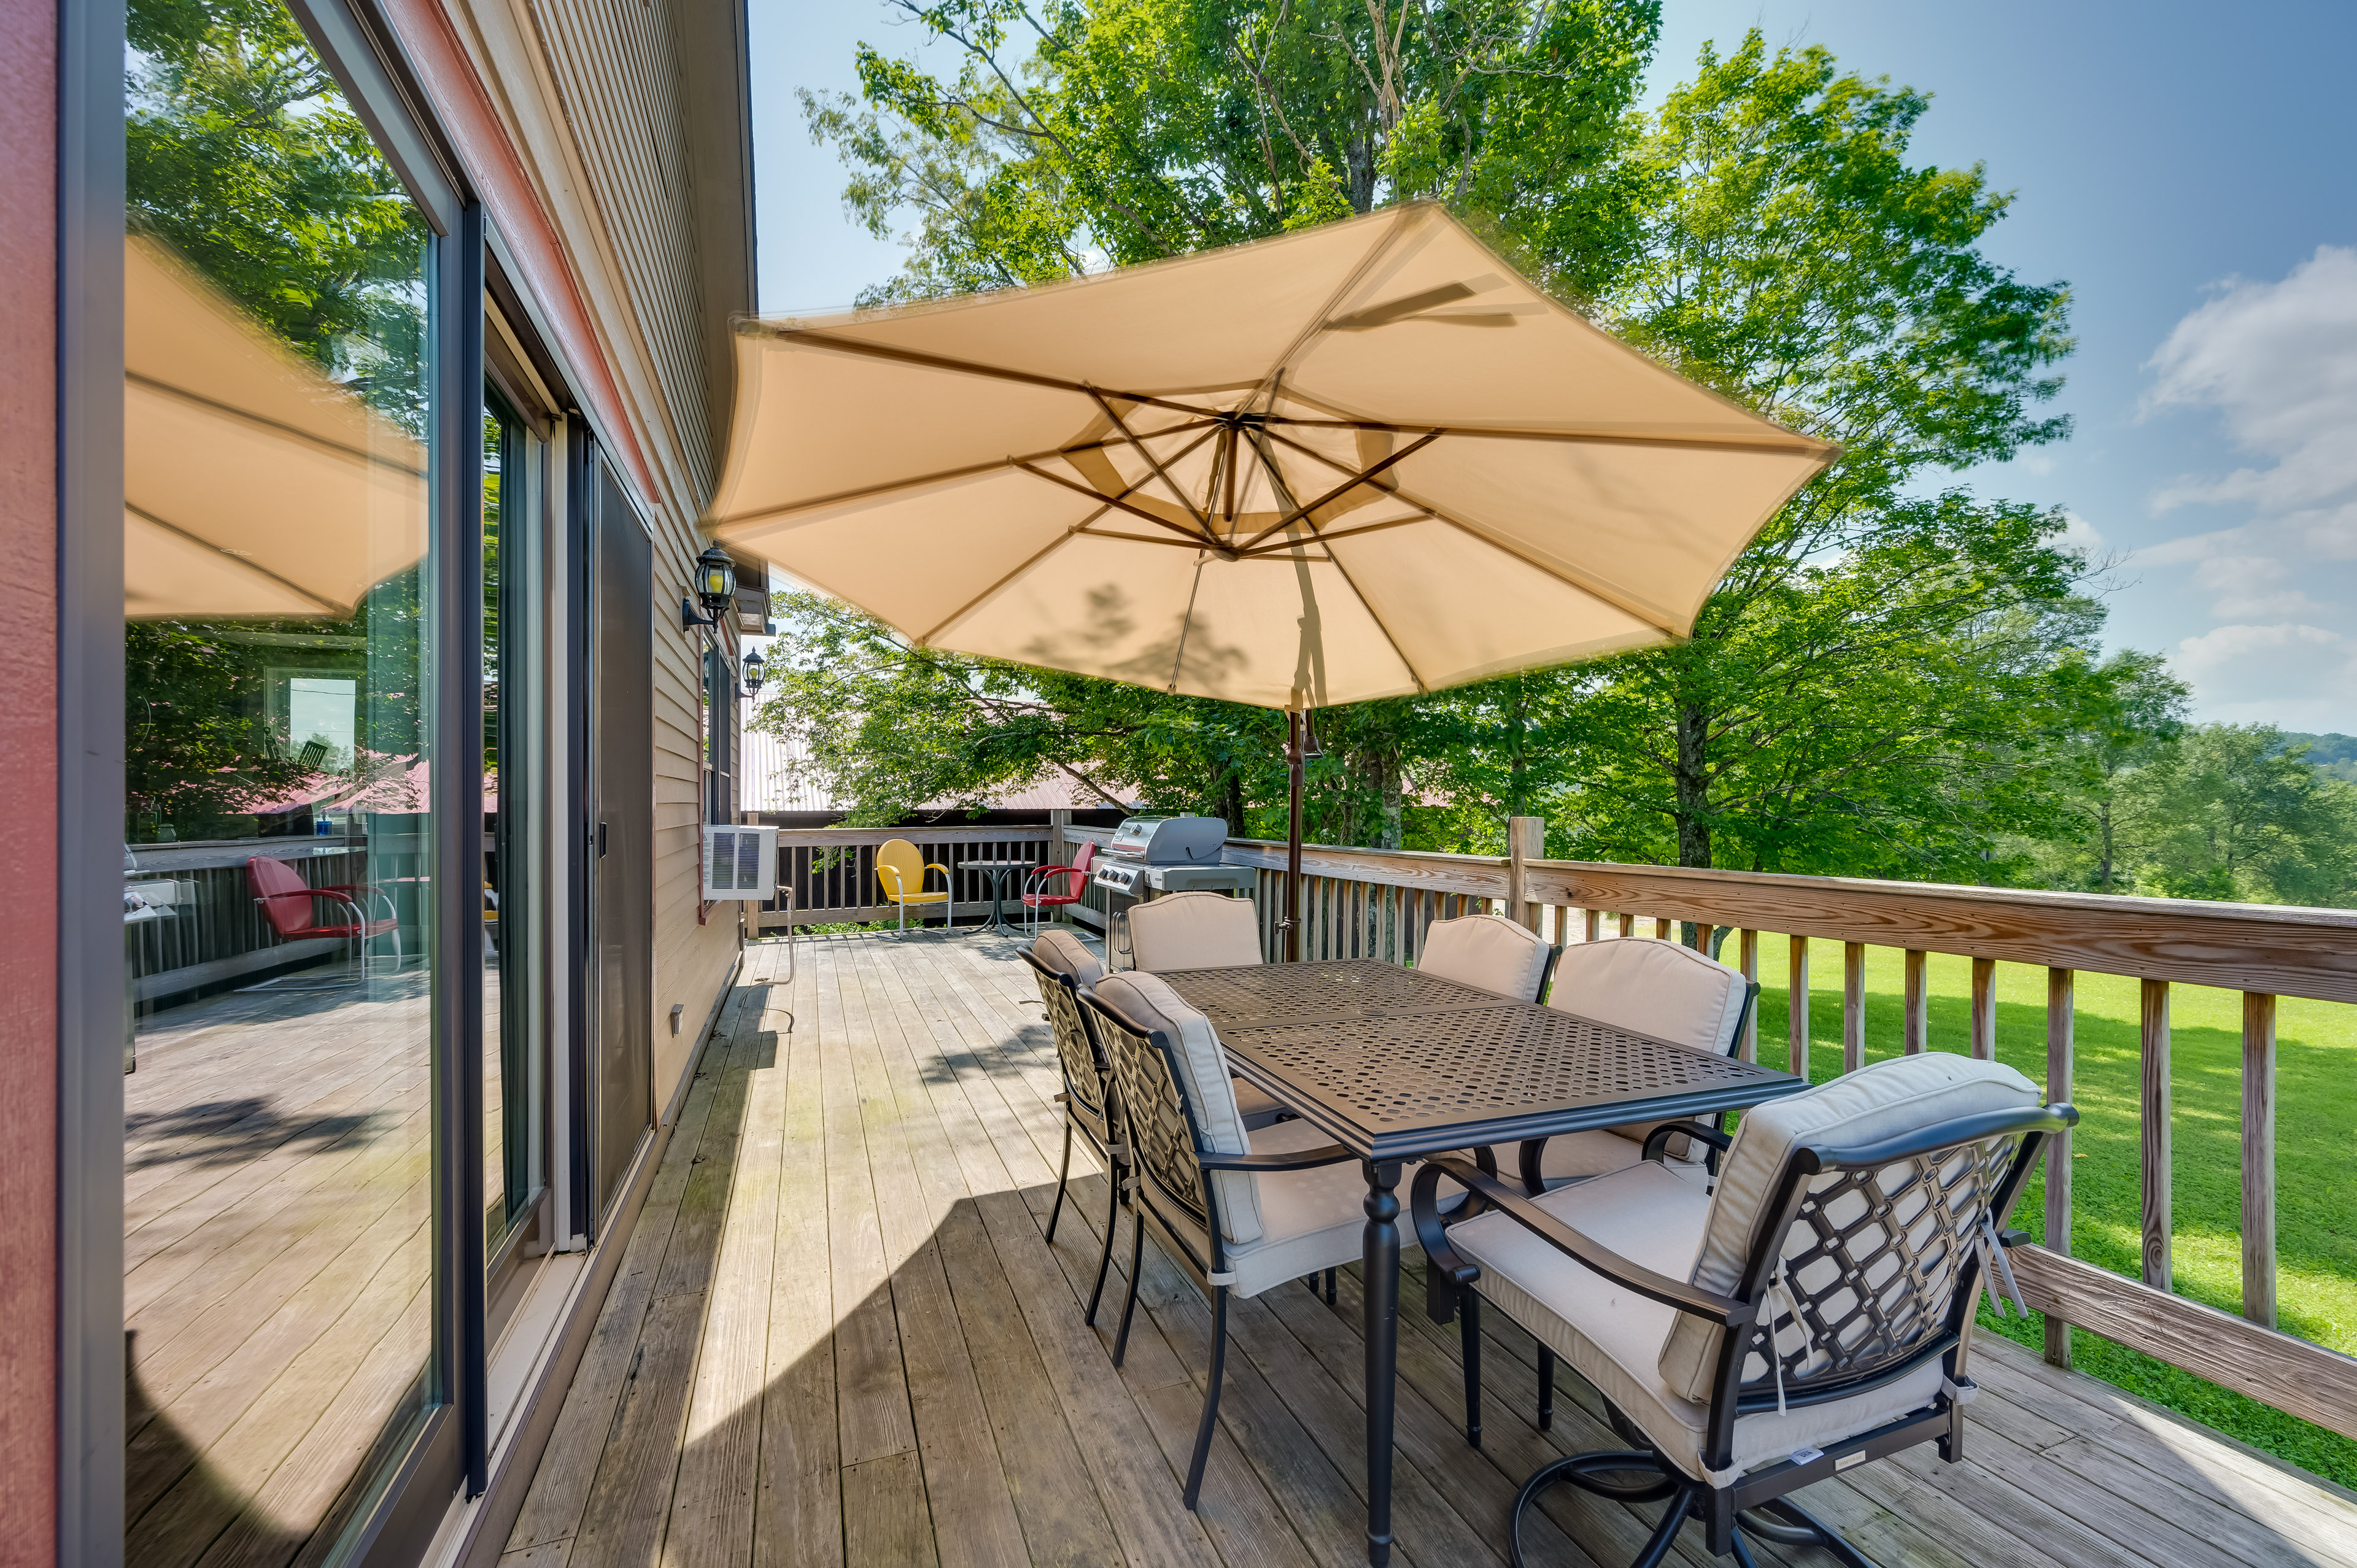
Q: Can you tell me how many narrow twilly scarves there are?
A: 0